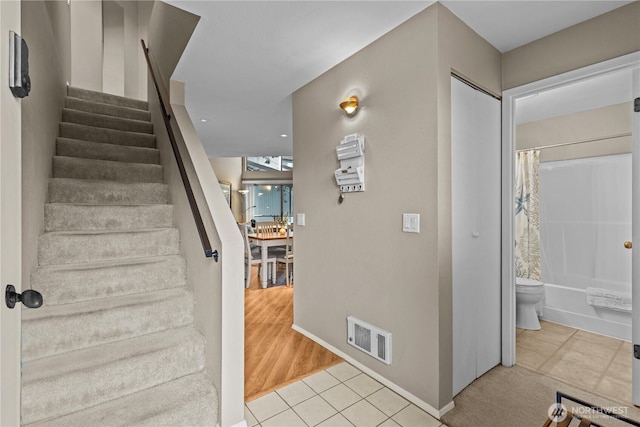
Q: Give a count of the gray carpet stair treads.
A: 13